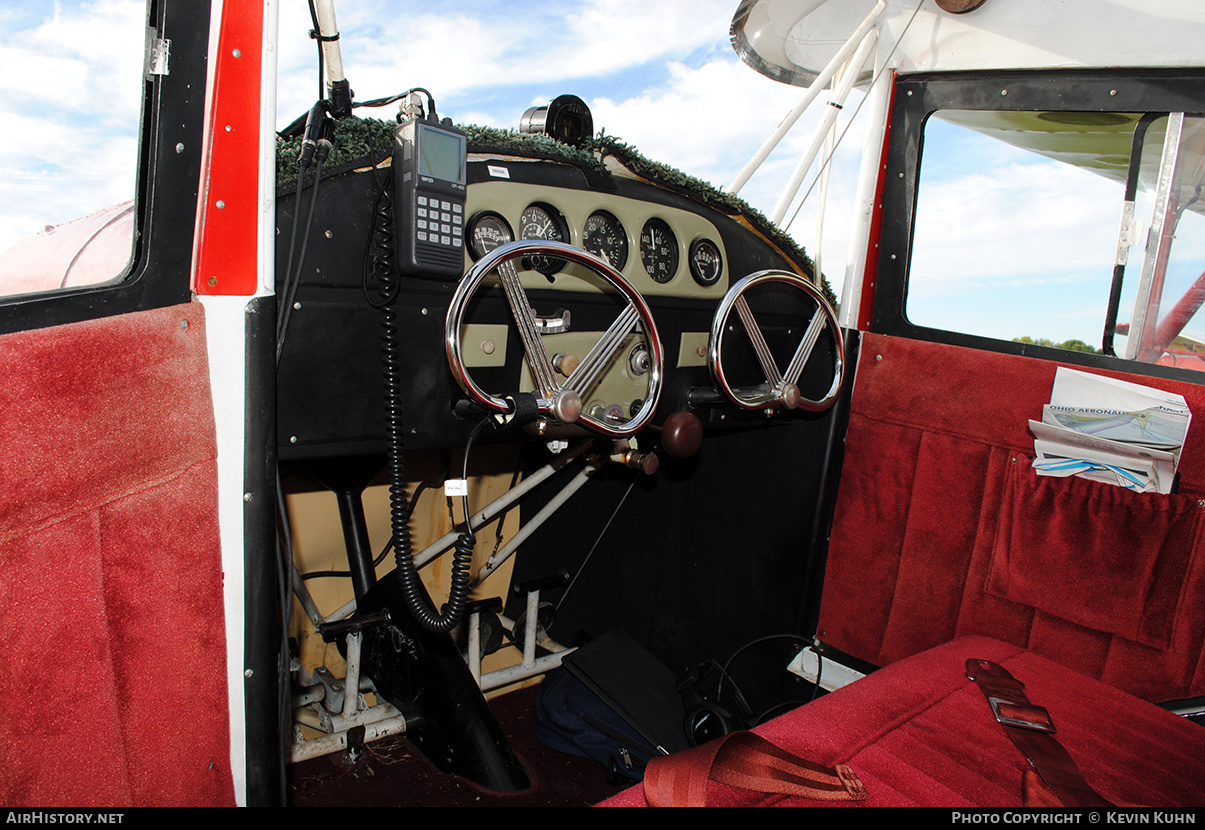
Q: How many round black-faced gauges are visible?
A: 5